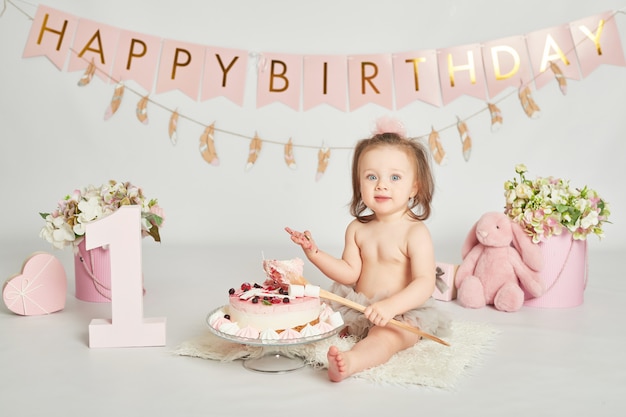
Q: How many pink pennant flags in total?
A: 13